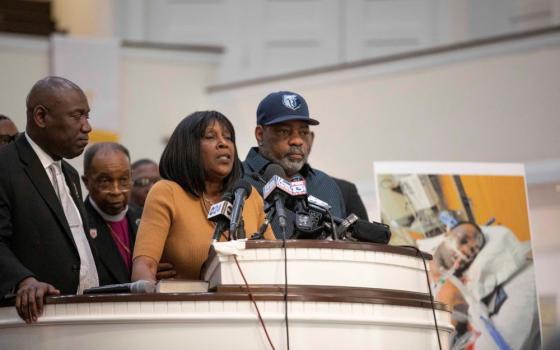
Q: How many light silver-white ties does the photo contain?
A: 1